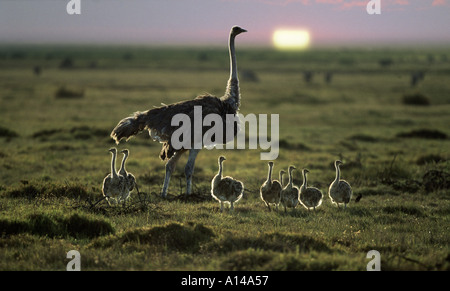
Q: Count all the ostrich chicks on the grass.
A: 8